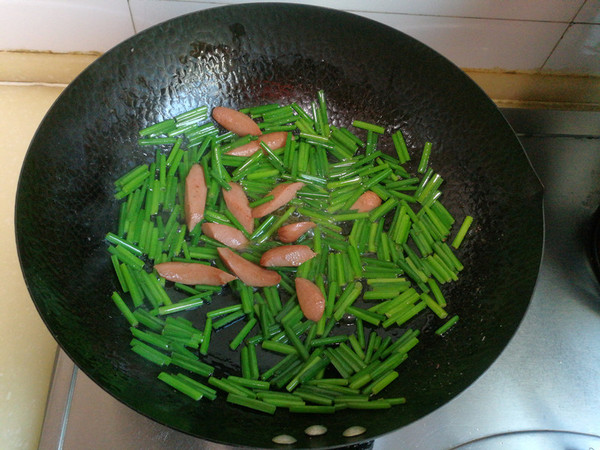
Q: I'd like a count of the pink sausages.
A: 12